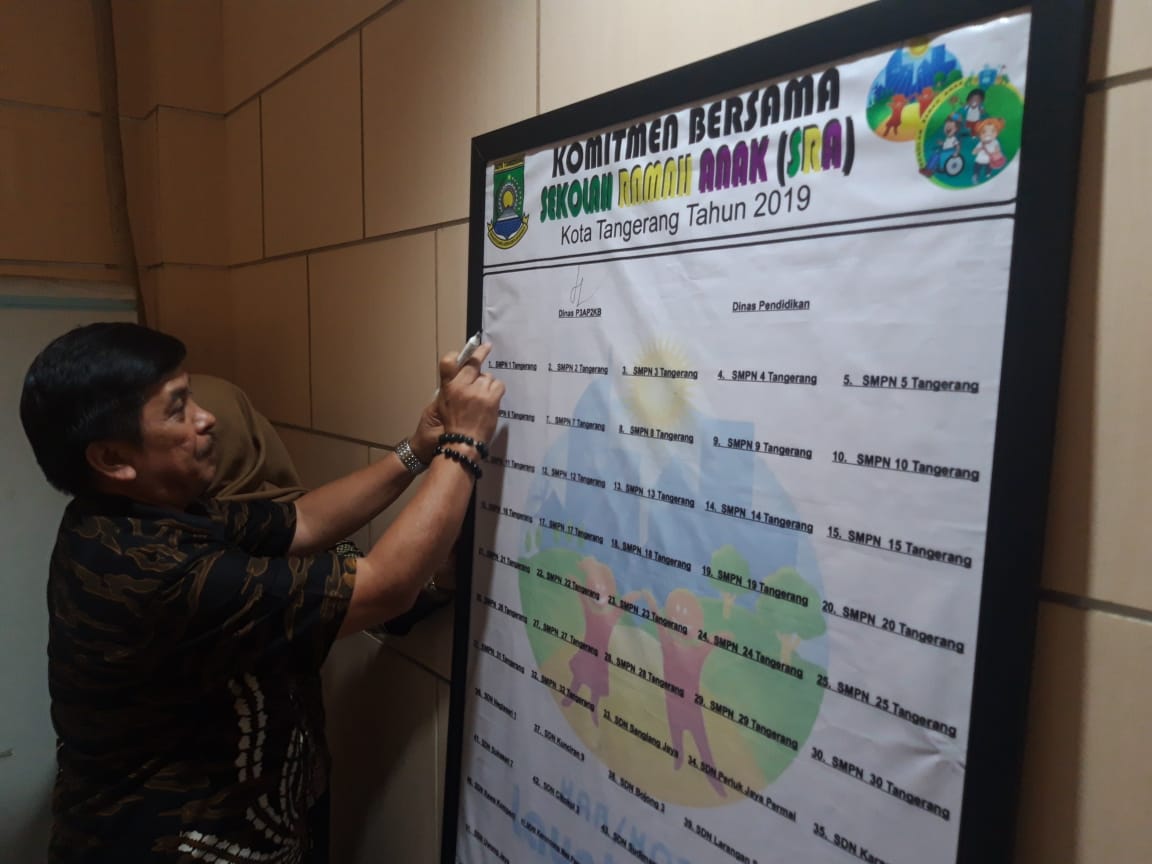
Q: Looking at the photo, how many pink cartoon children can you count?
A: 2